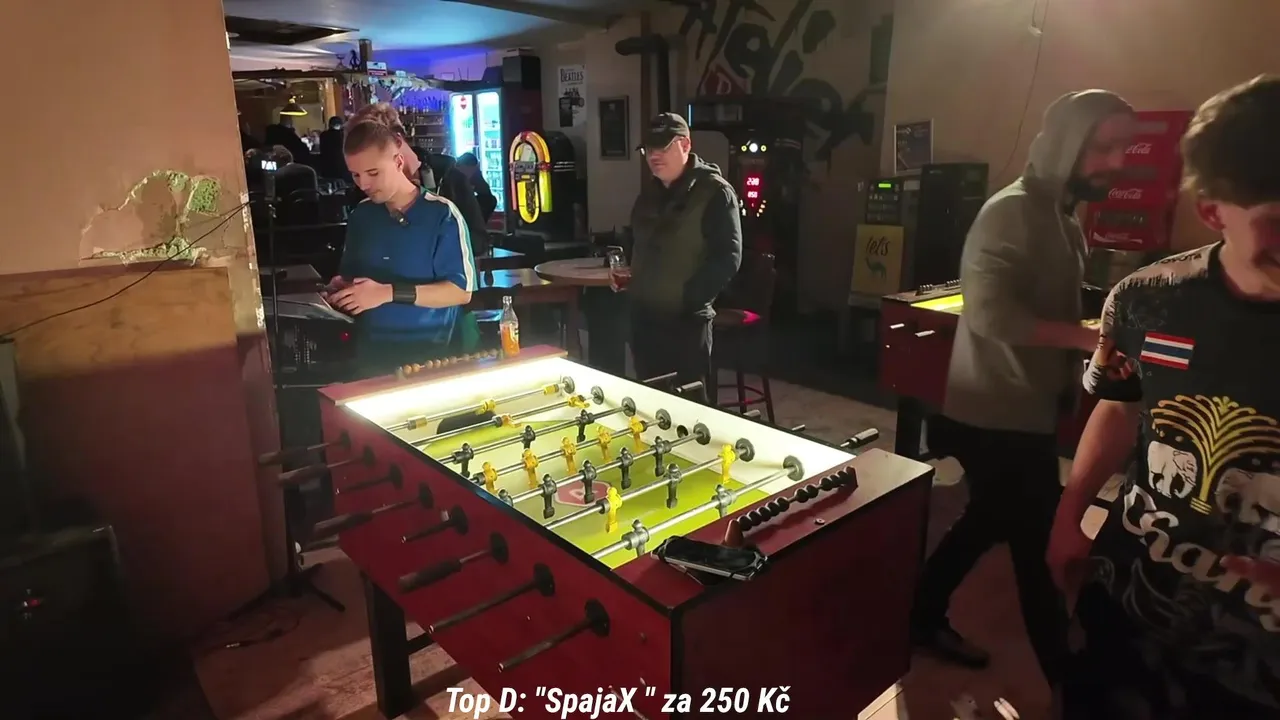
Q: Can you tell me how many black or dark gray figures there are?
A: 11